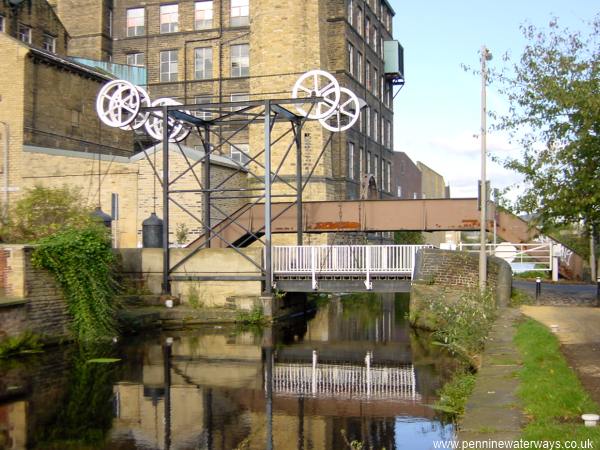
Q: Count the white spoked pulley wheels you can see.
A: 6